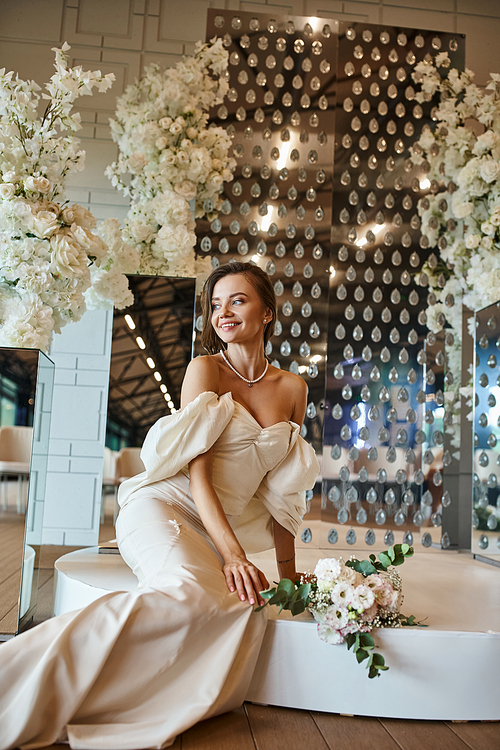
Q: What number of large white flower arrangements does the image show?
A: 3